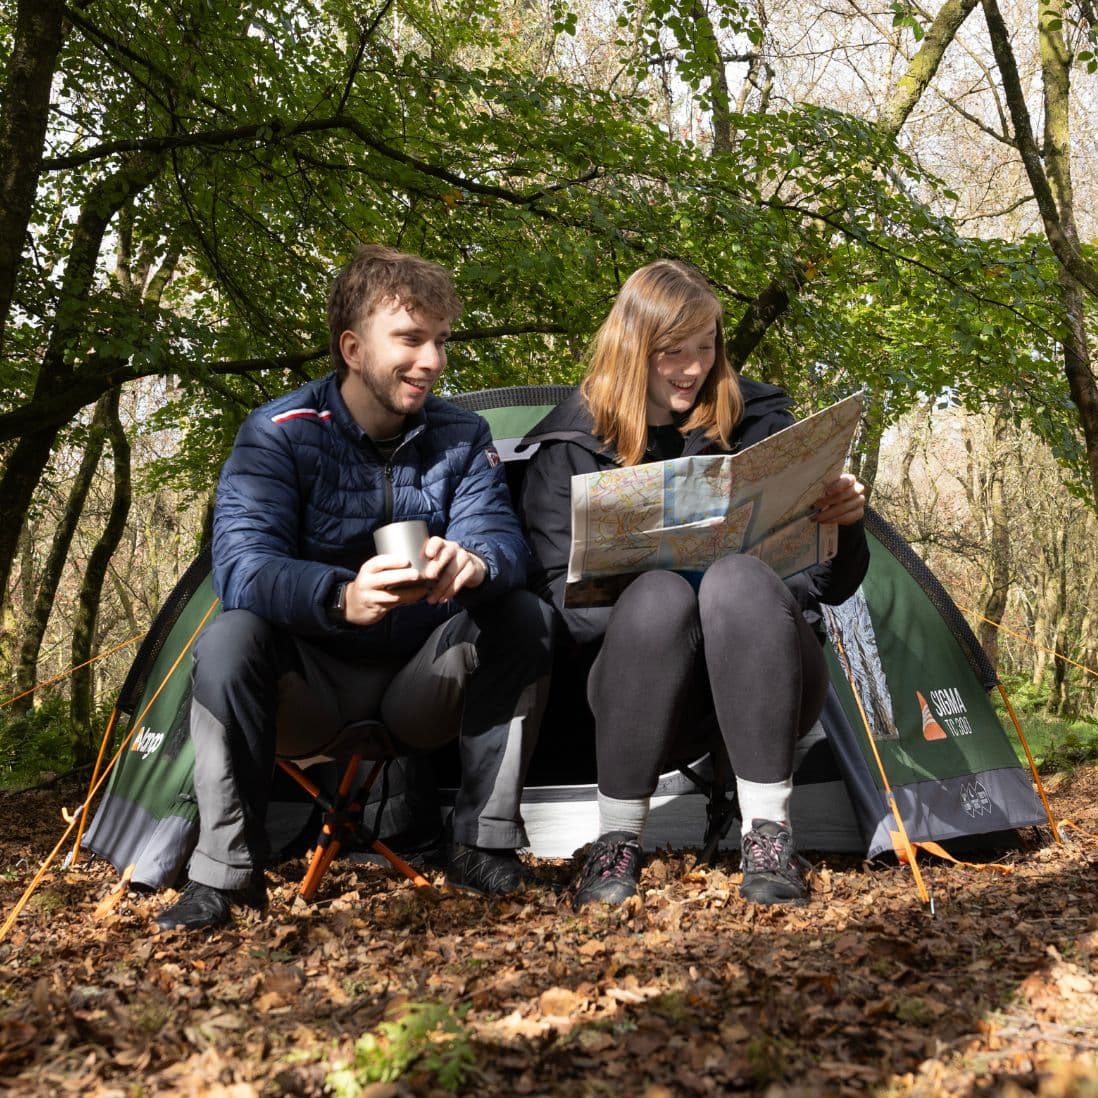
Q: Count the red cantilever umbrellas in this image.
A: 0